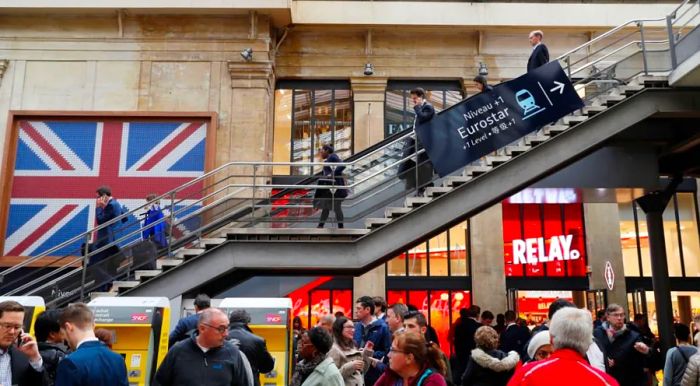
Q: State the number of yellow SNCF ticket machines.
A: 3